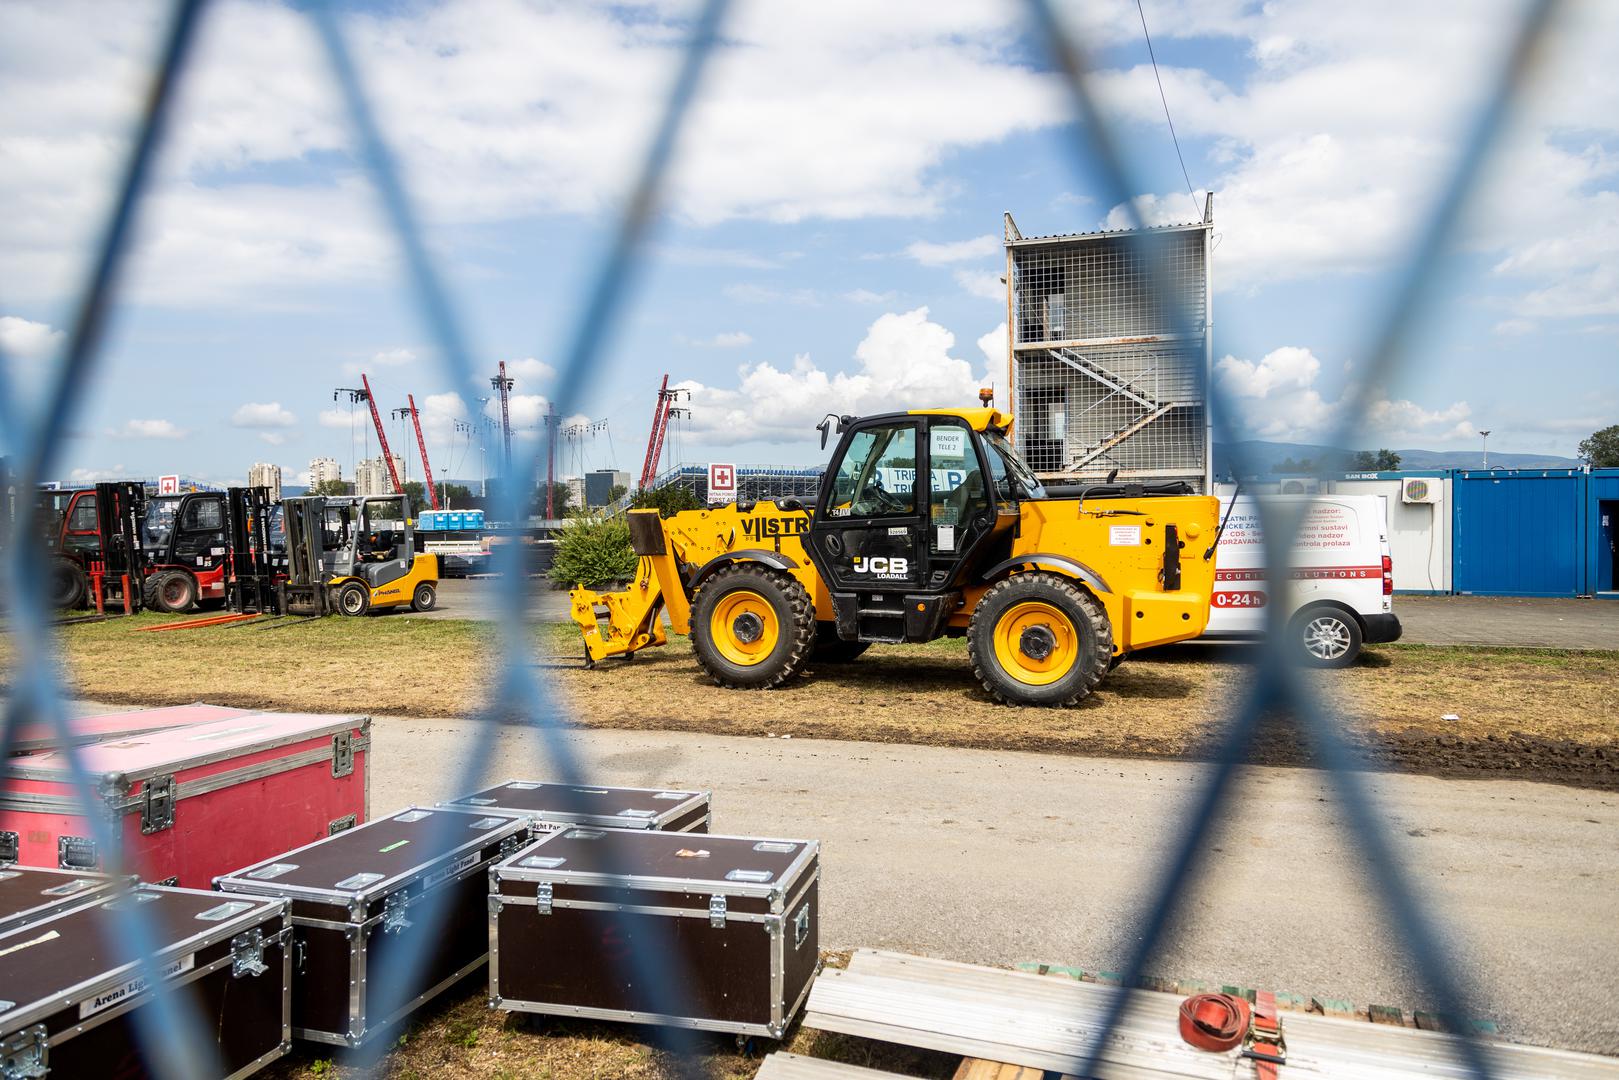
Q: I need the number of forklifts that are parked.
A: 4